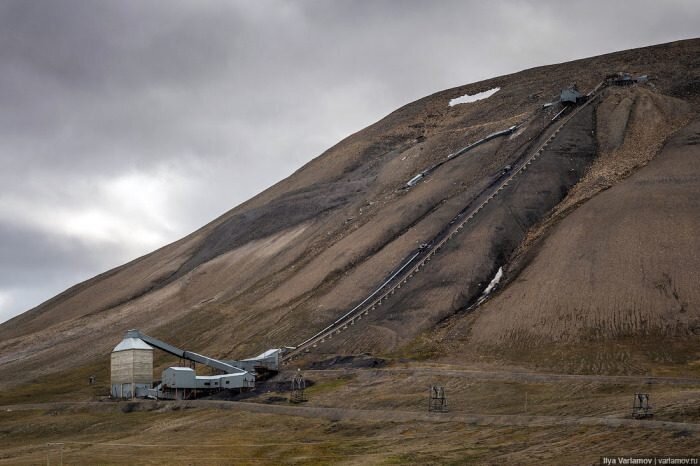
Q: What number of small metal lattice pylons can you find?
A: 3